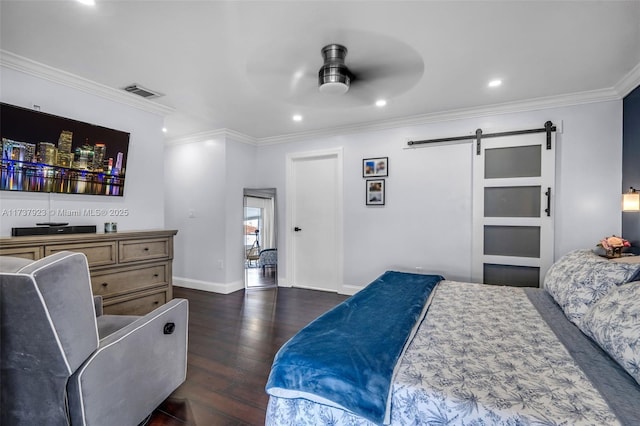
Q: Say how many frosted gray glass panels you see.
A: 4